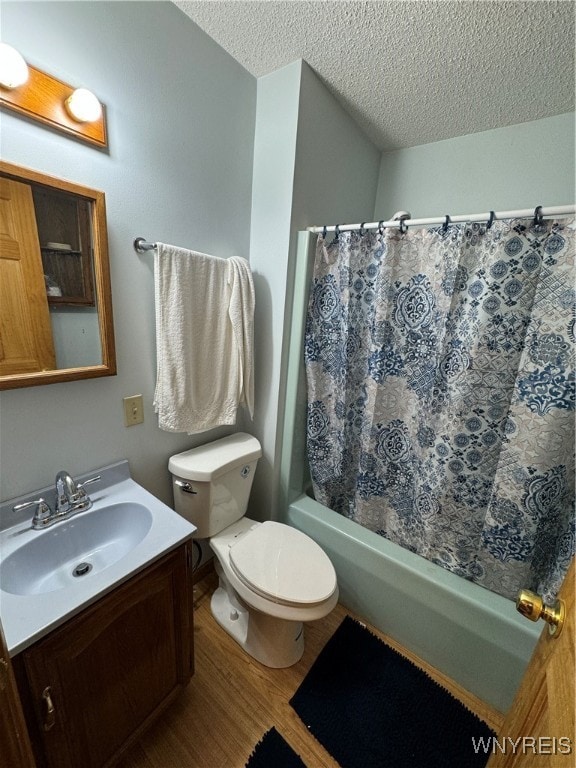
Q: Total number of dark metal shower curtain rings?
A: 8